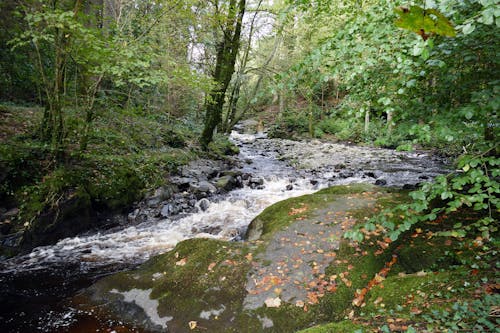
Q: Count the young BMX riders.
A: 0